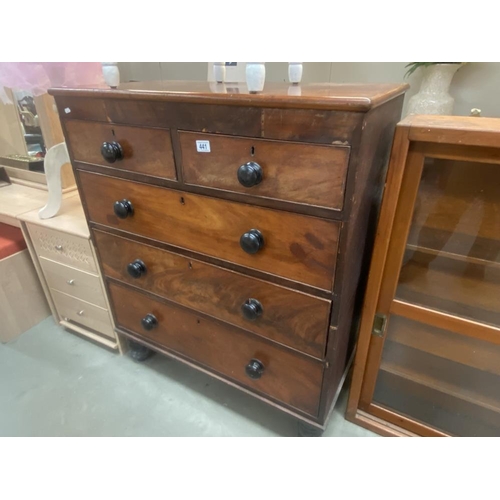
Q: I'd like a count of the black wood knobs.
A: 8